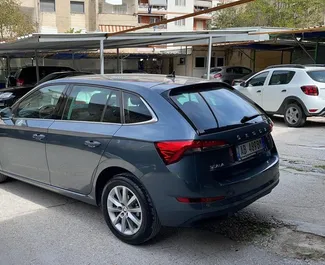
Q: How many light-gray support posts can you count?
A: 2